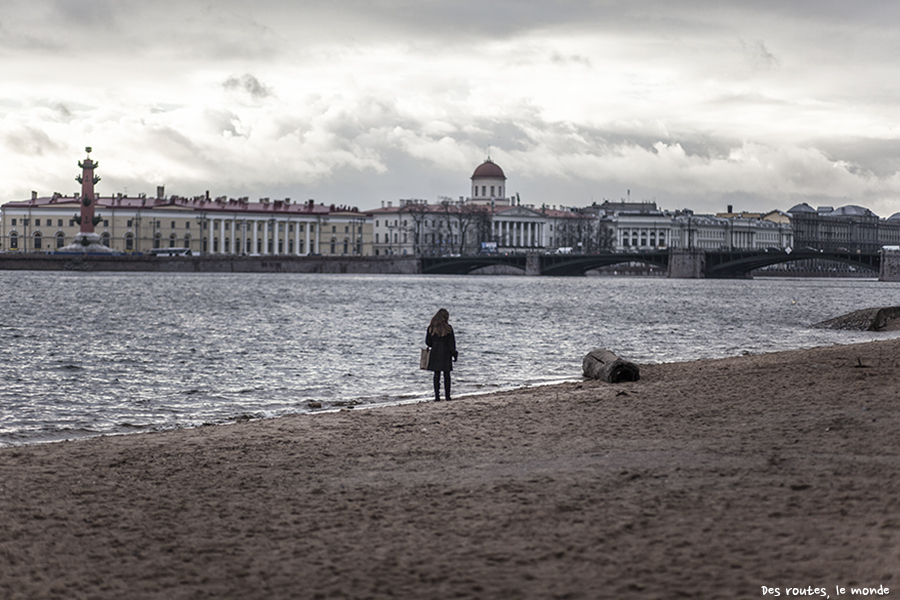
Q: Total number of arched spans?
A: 3